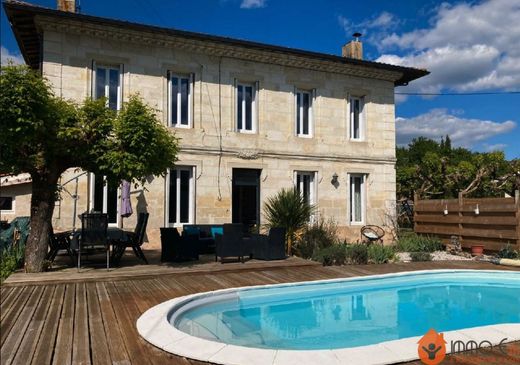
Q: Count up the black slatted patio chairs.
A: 3